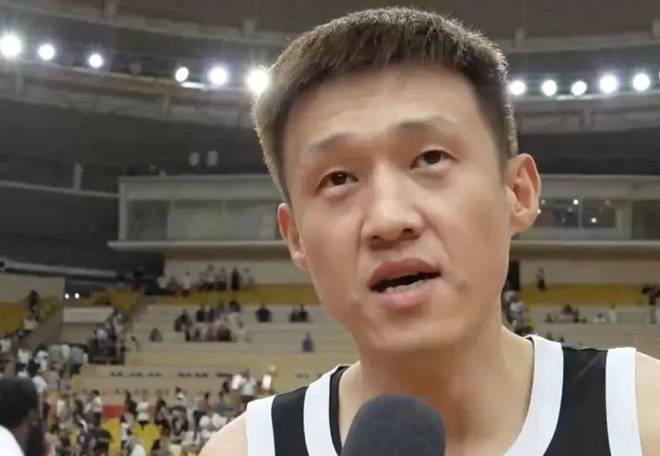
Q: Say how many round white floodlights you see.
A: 11